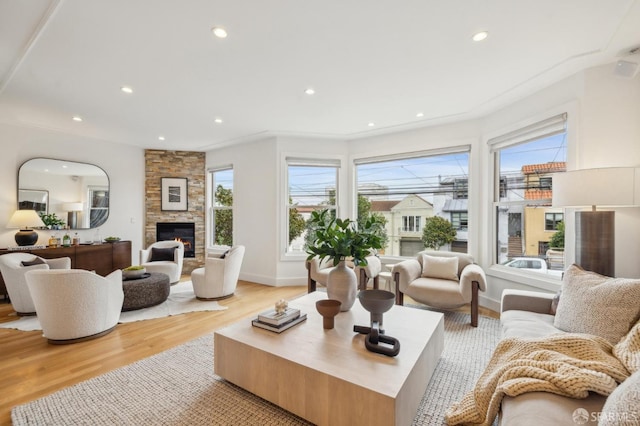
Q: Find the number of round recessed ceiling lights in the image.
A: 9